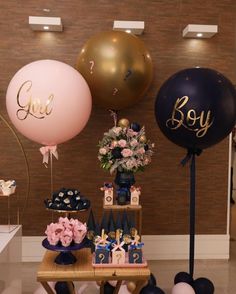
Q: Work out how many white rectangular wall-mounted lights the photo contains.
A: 3